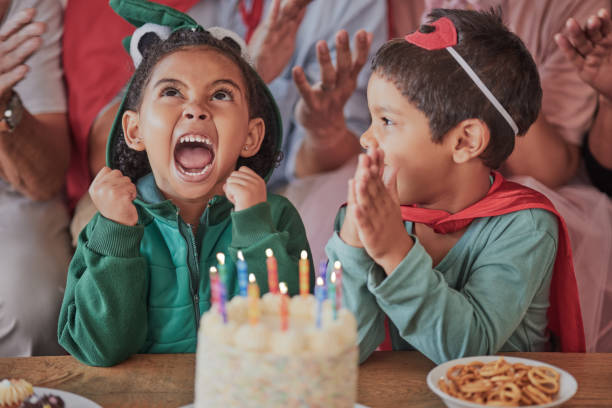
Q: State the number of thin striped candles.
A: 12